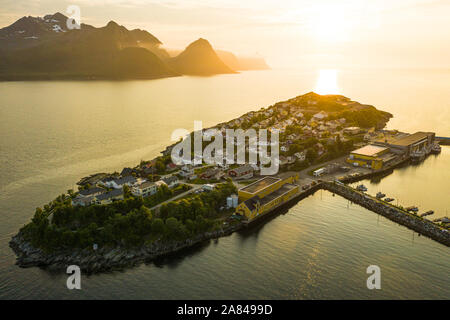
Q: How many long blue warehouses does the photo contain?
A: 0